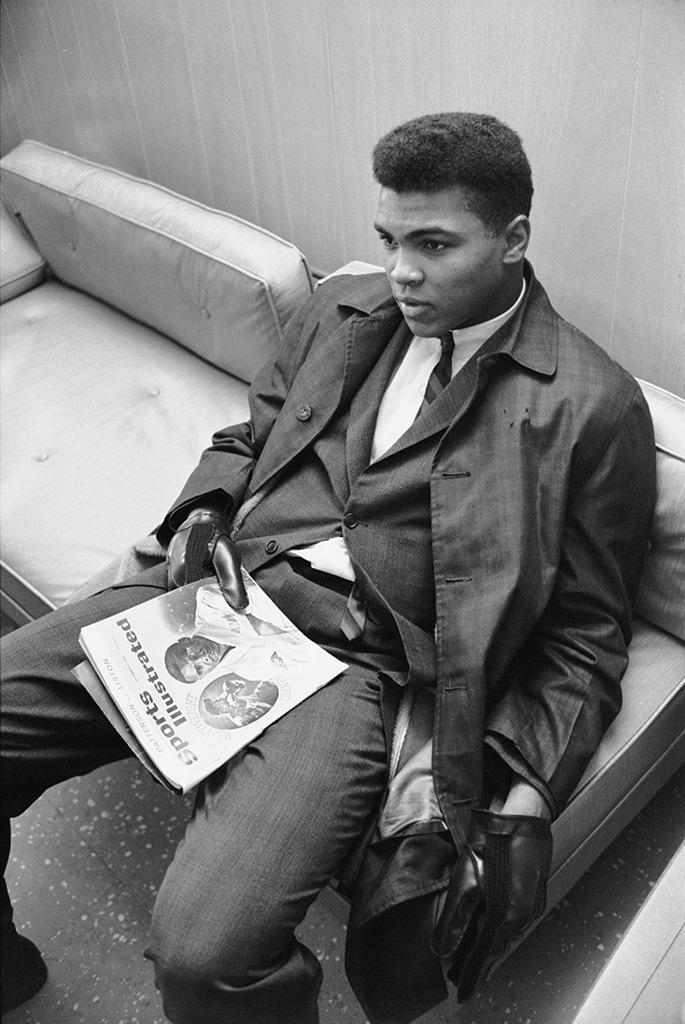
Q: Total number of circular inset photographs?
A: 1